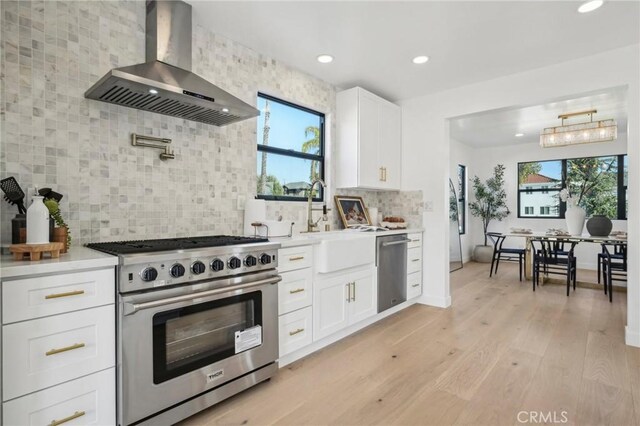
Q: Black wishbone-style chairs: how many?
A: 5